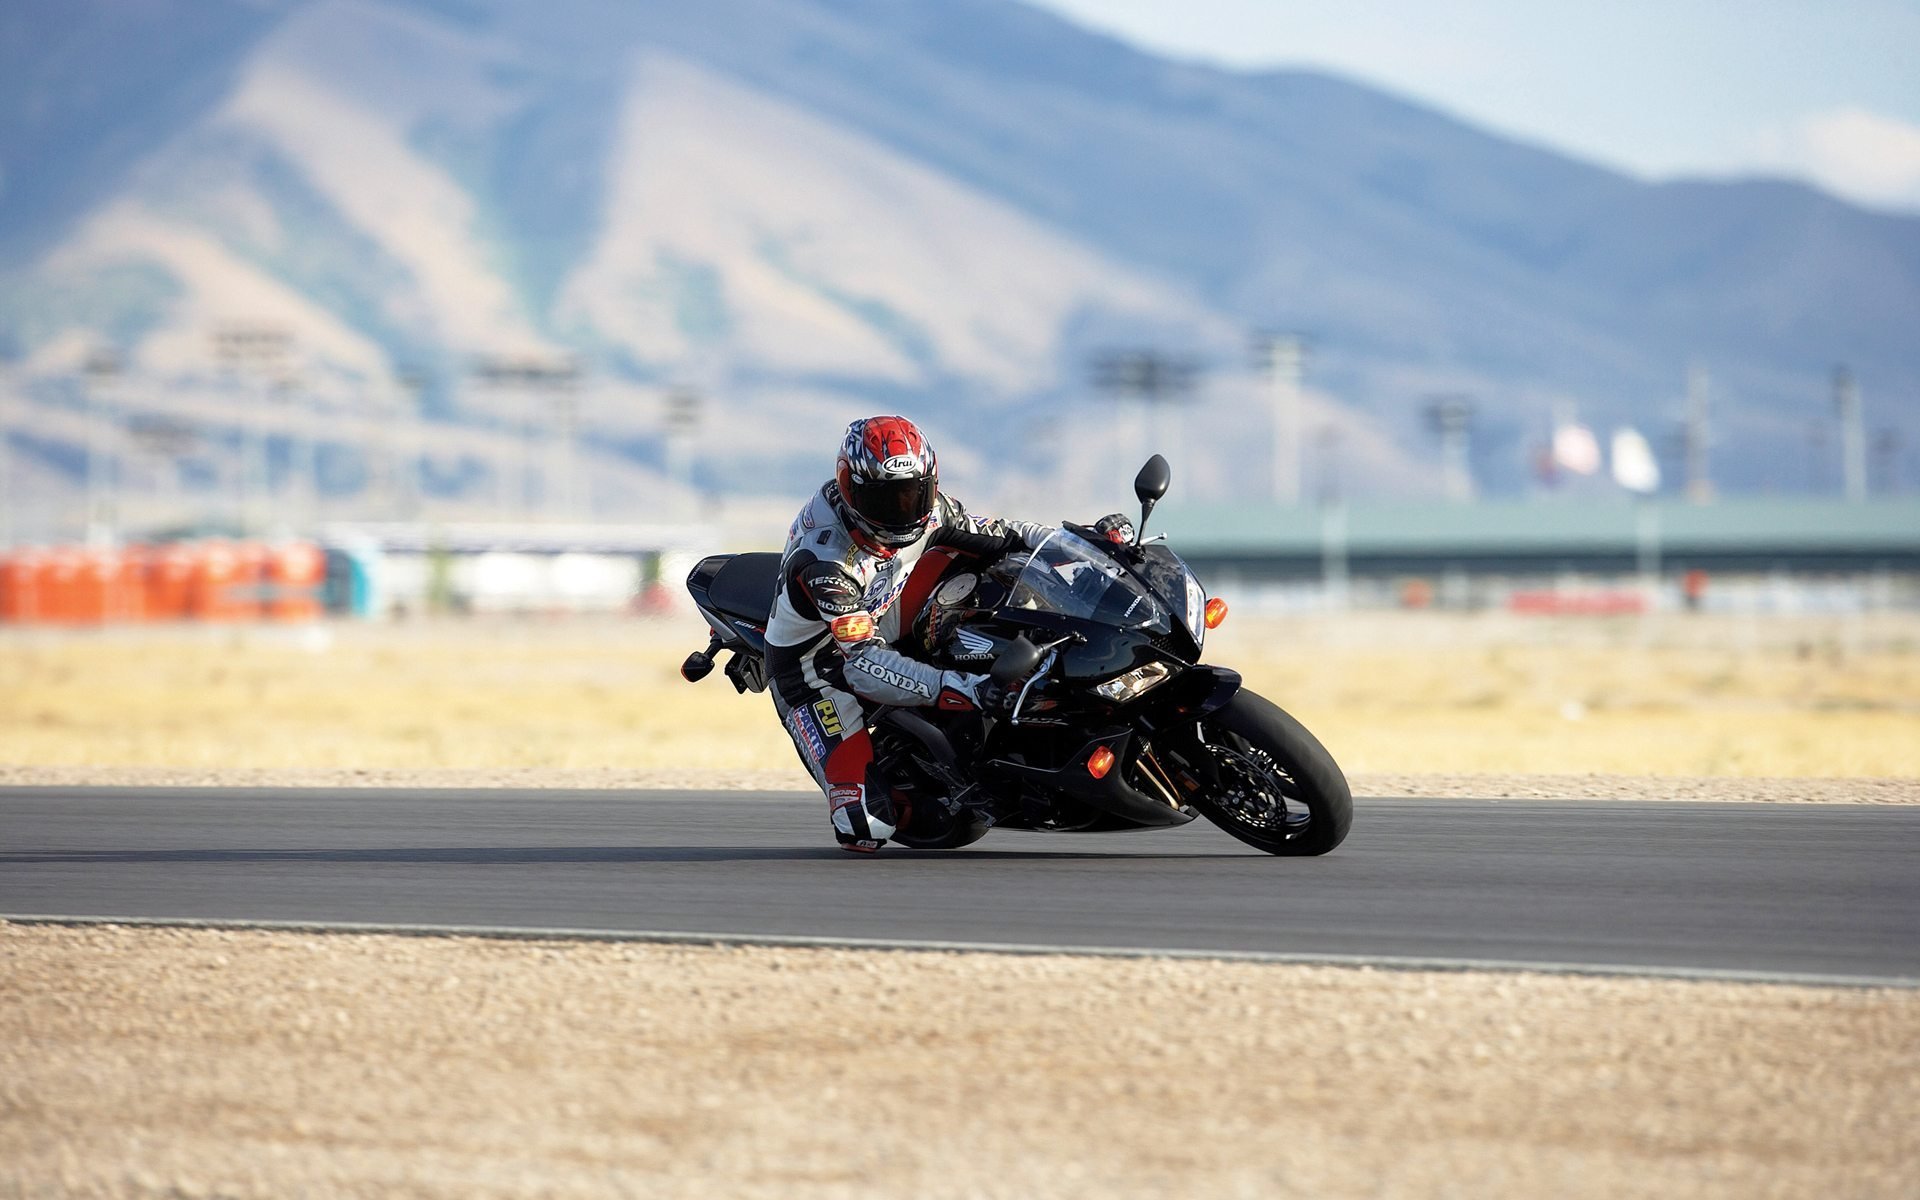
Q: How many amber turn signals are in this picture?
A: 2